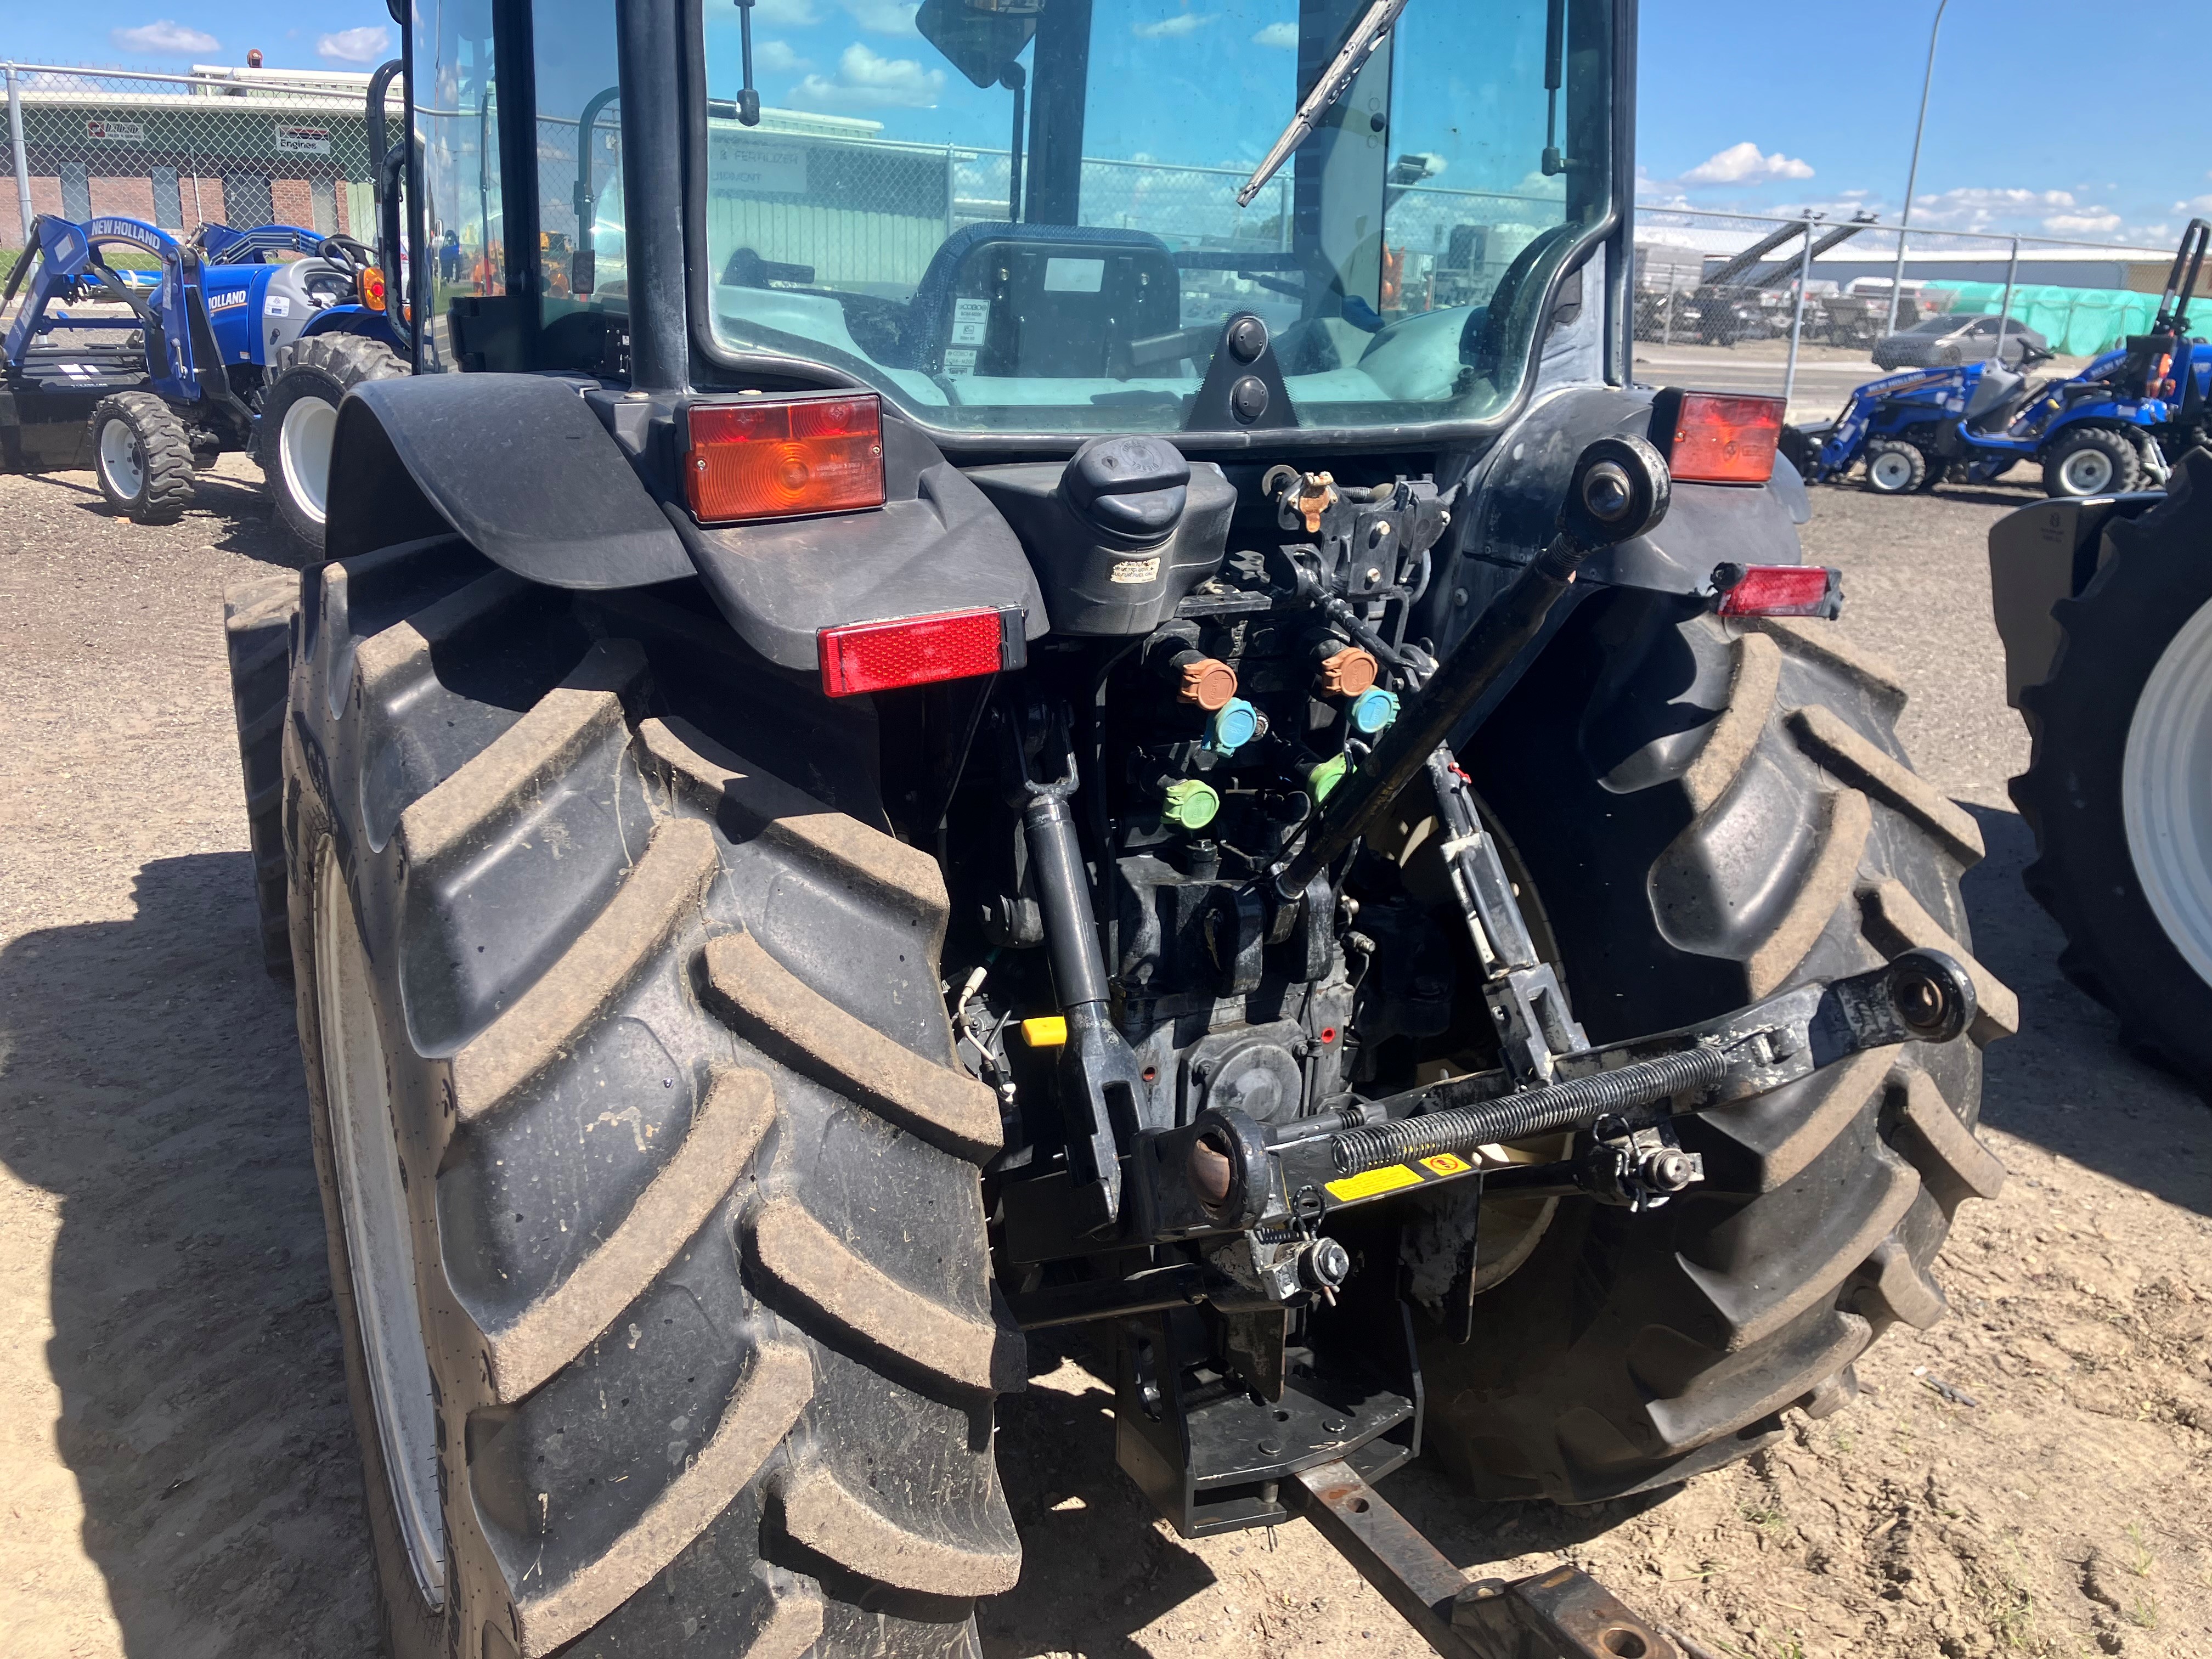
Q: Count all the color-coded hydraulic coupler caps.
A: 6